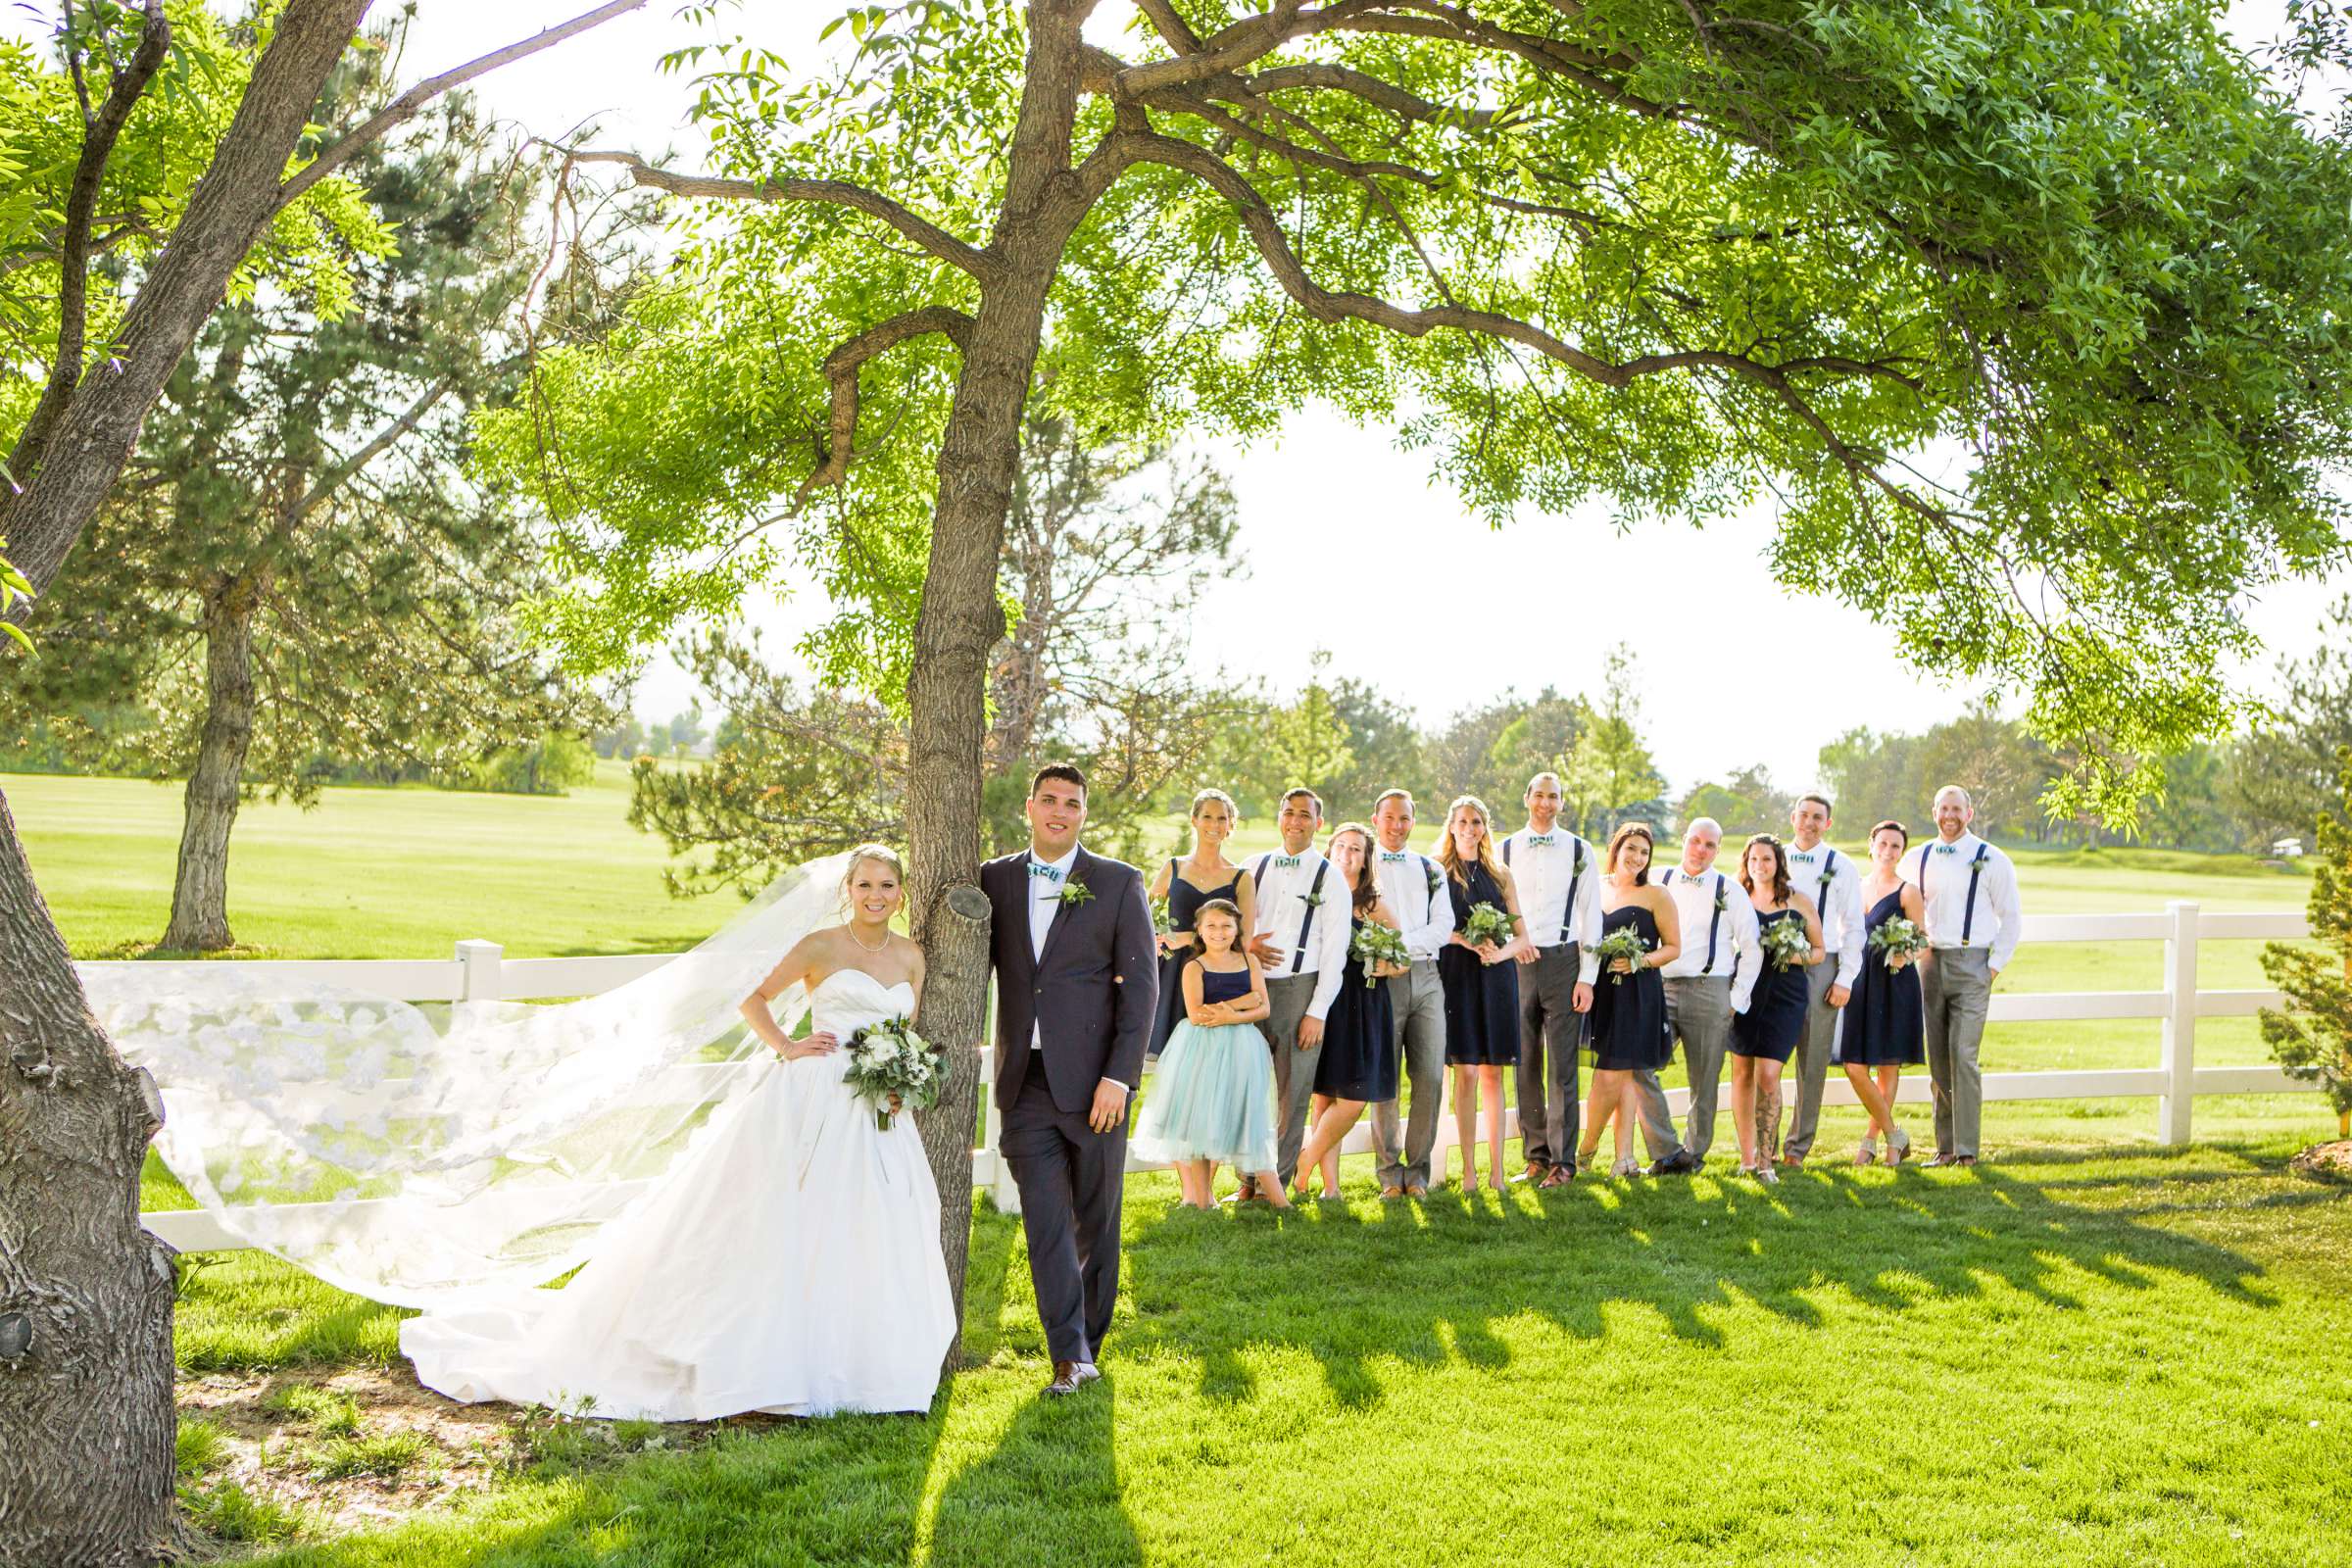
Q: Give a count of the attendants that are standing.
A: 13